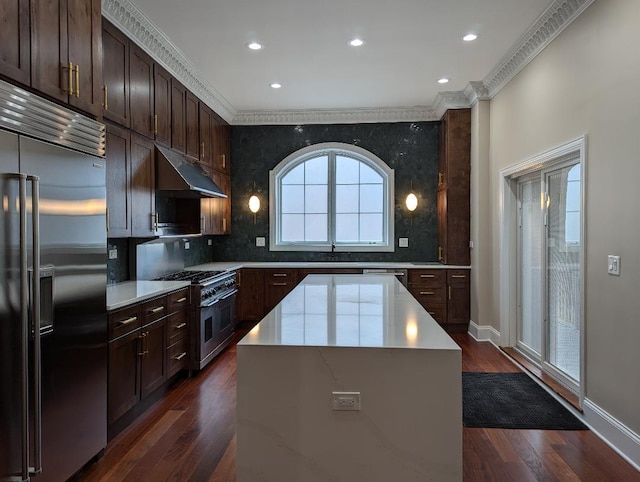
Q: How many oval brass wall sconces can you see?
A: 2